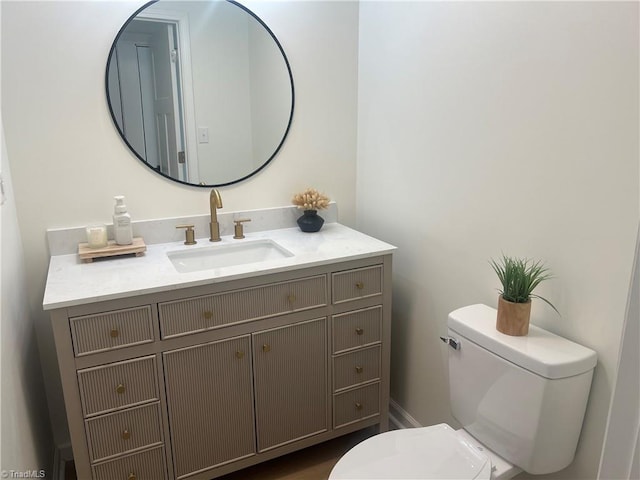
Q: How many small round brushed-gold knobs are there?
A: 12